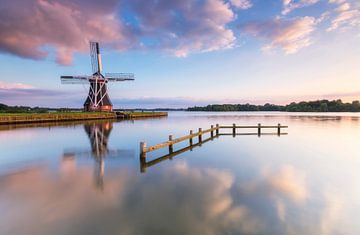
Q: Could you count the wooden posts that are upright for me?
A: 9